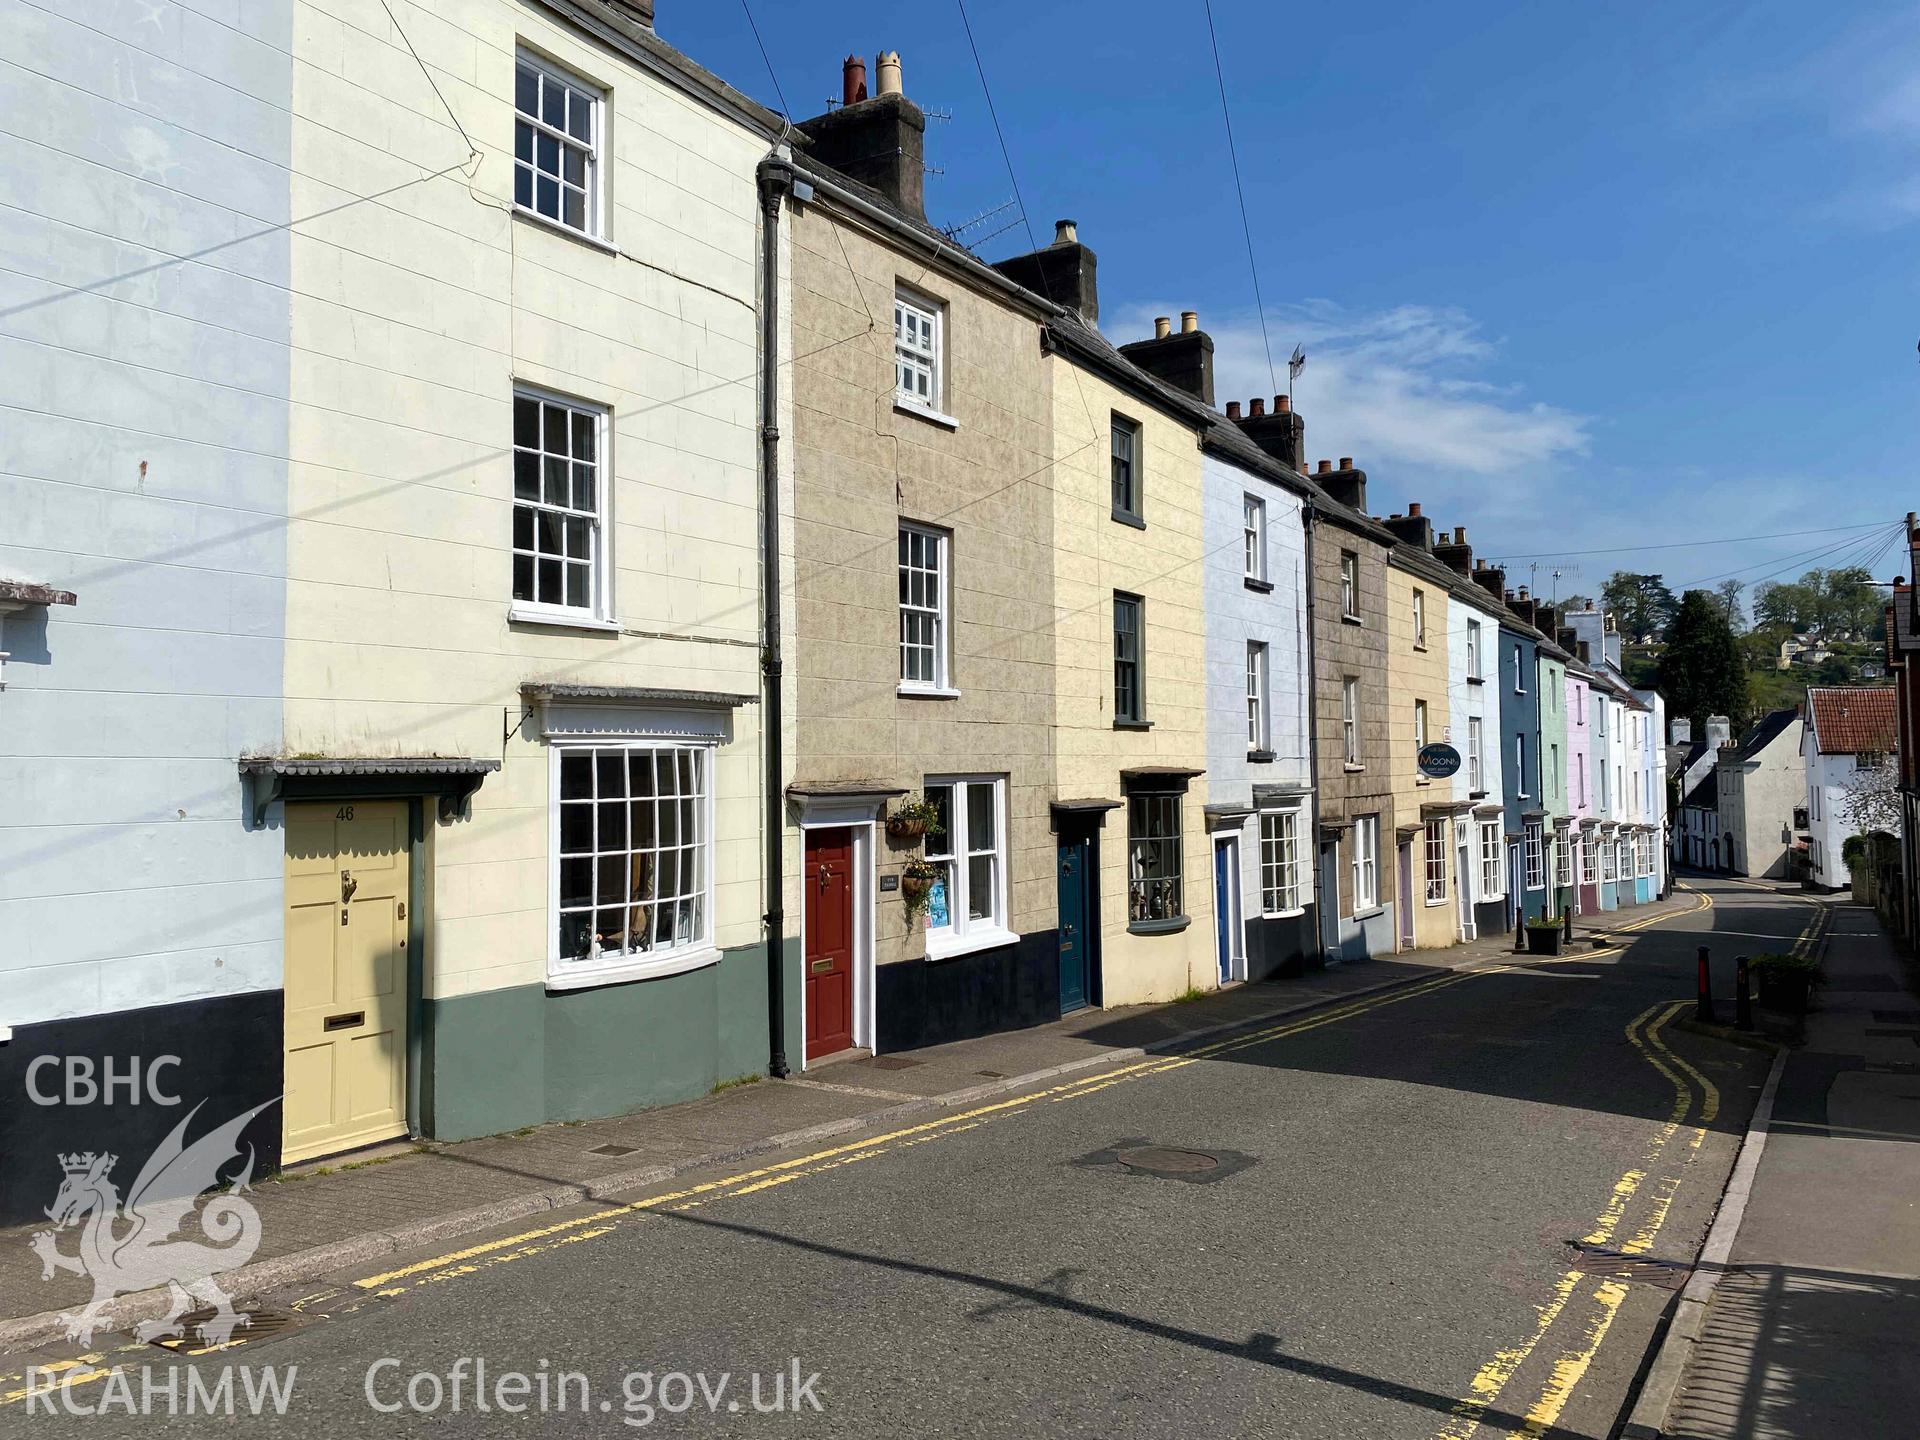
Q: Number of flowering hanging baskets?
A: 2